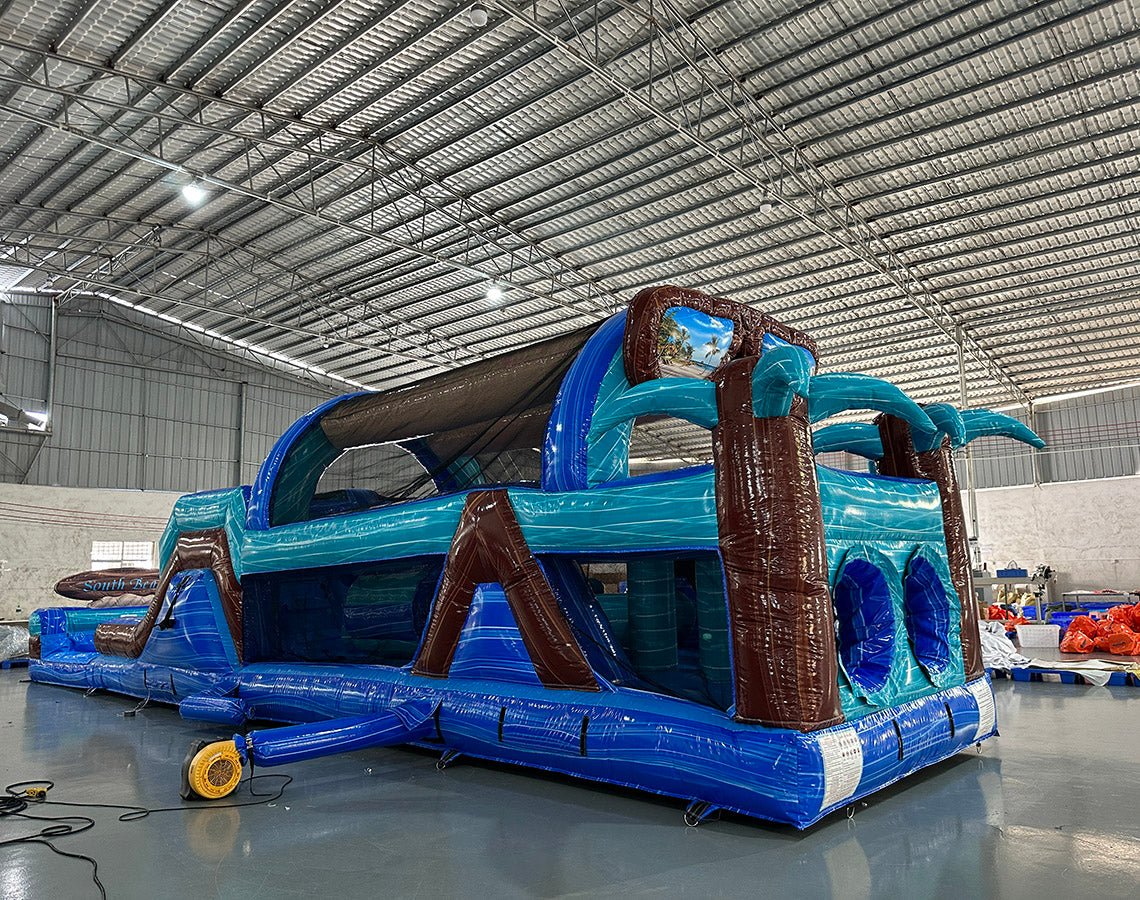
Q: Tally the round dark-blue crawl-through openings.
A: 2